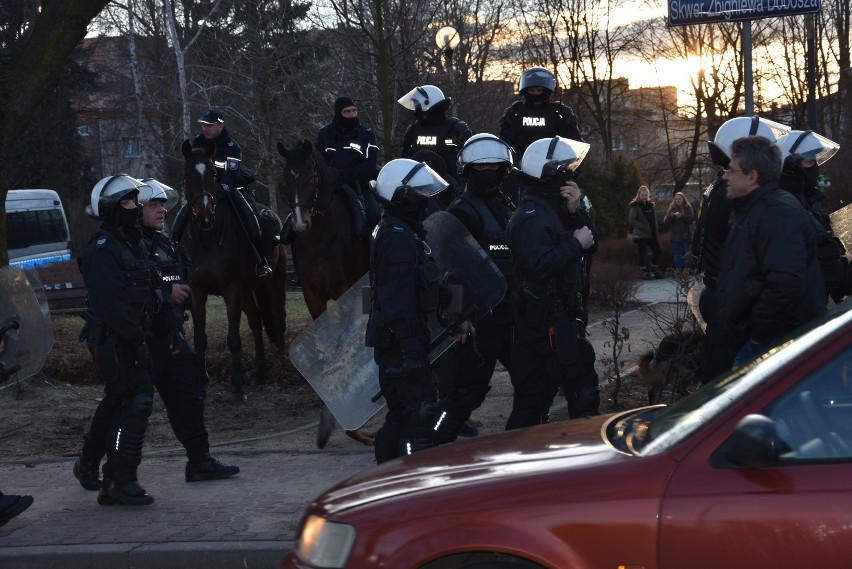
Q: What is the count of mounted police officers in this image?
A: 4